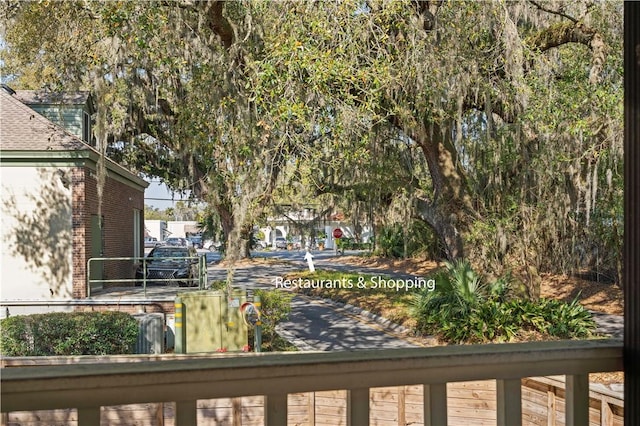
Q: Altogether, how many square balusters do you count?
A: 7